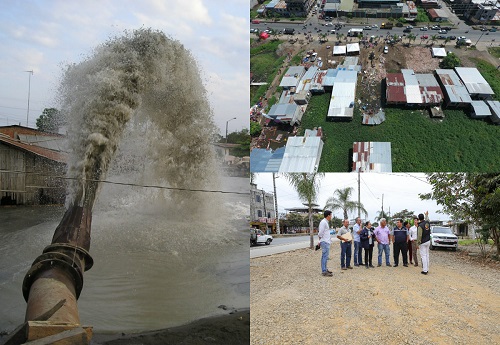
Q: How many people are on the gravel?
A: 9